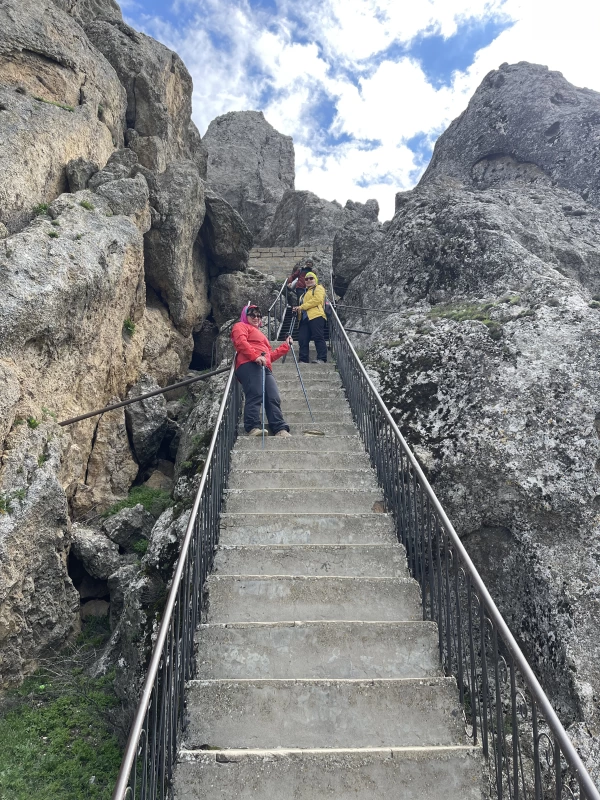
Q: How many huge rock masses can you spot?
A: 3